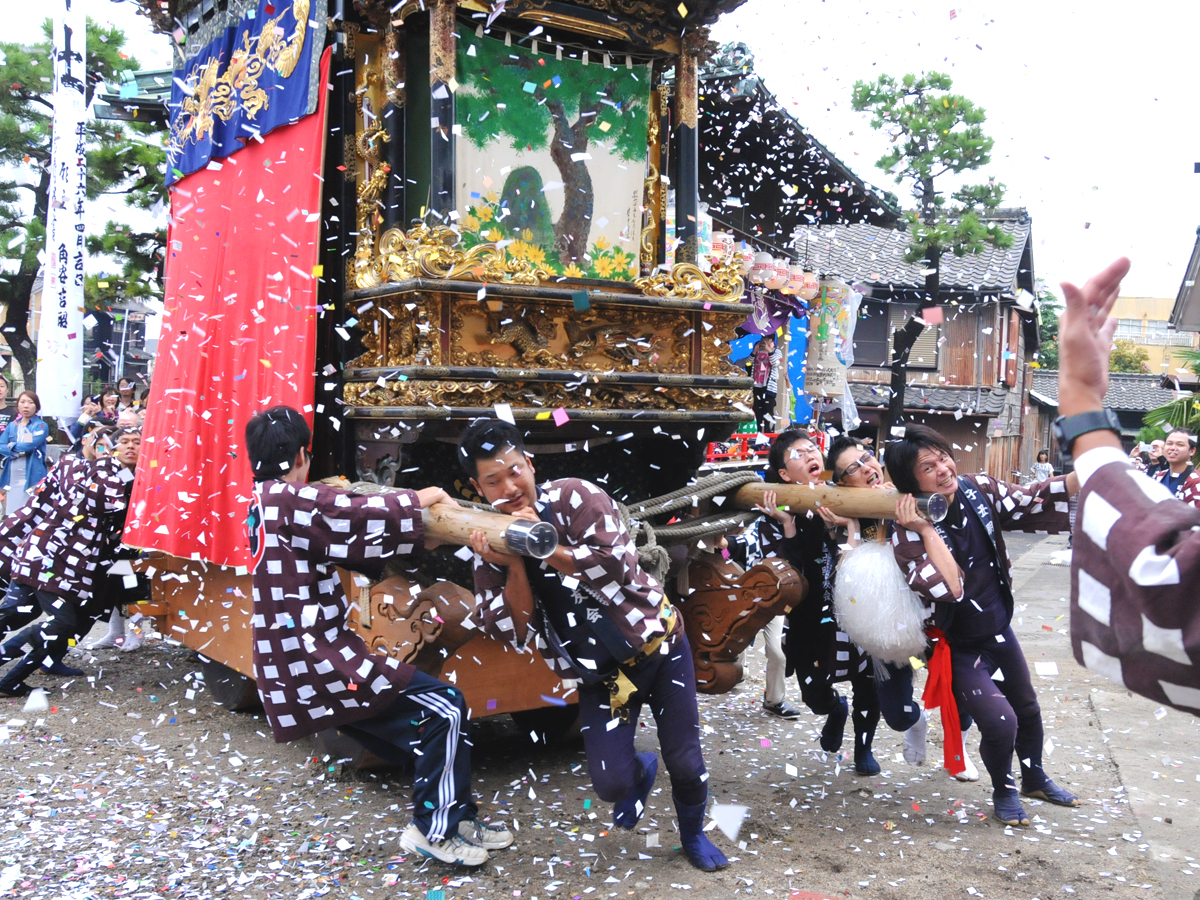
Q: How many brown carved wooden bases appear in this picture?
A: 2